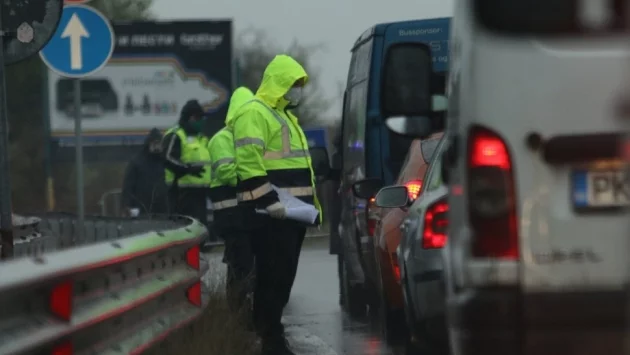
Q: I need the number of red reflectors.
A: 4